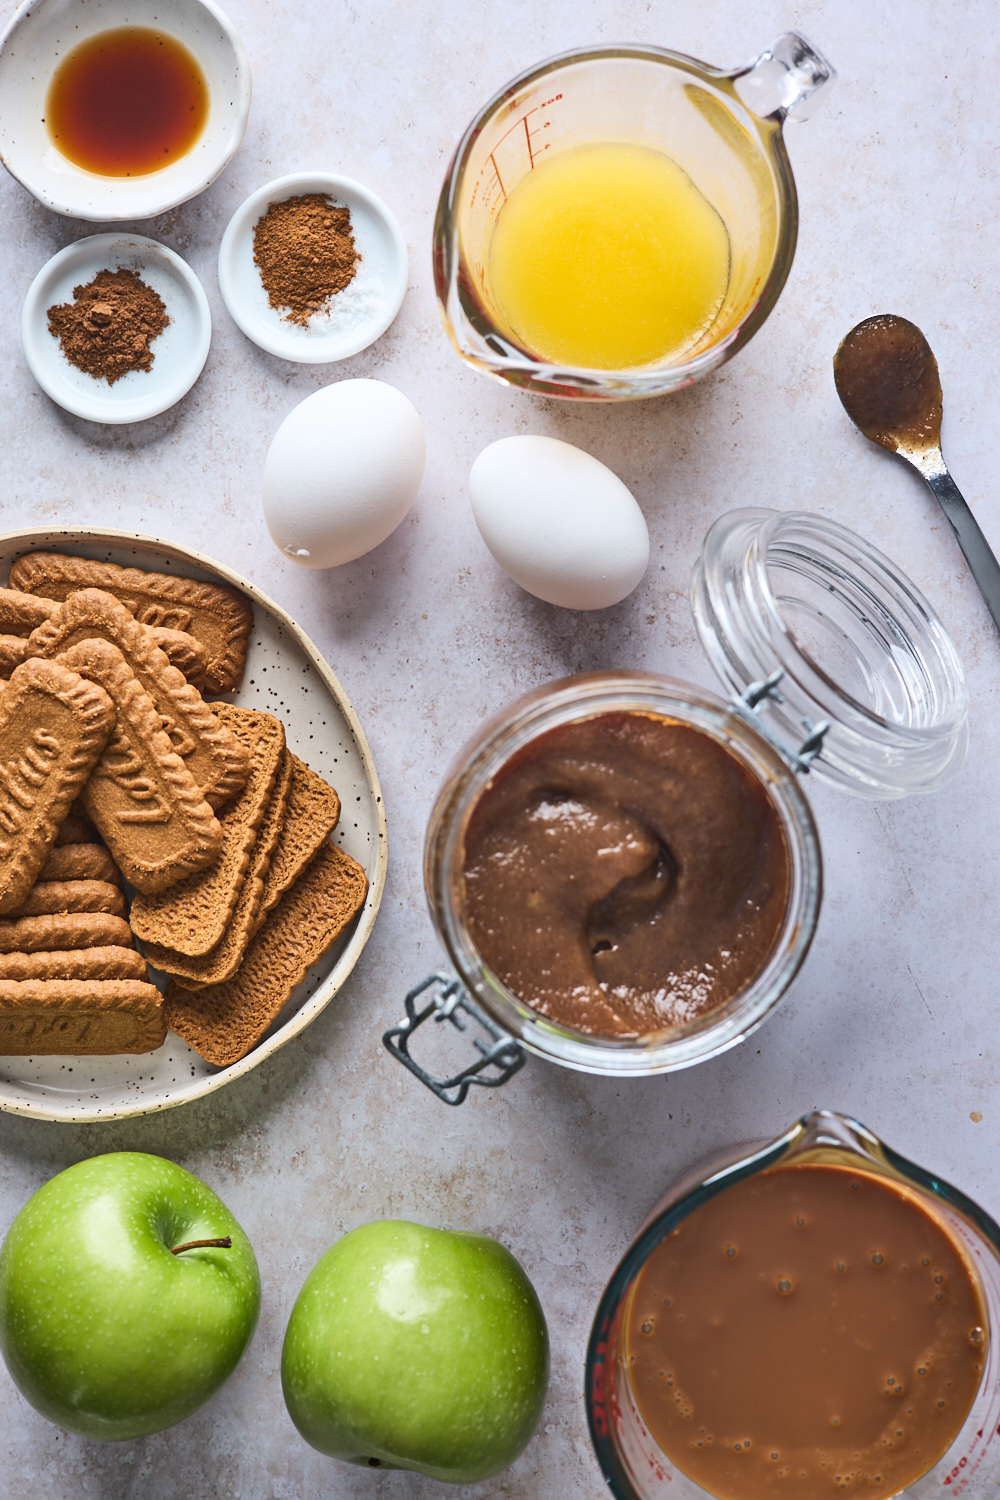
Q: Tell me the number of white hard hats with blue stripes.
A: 0